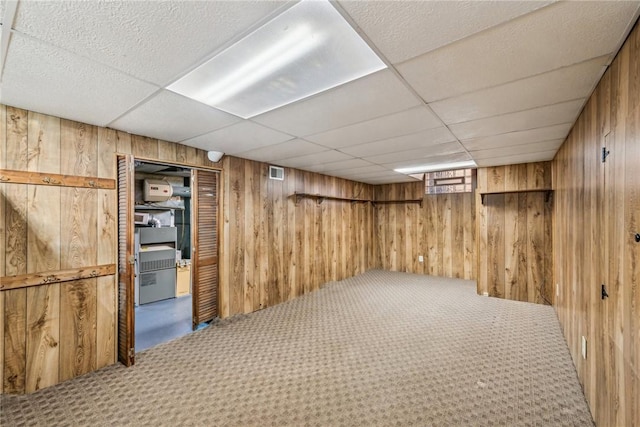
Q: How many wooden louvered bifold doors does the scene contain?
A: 2